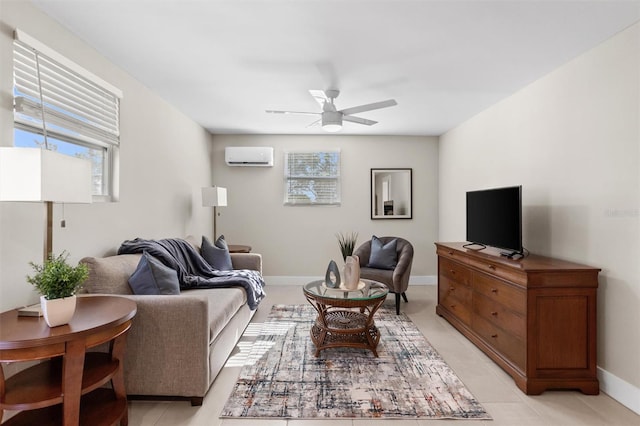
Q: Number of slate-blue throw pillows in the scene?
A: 3